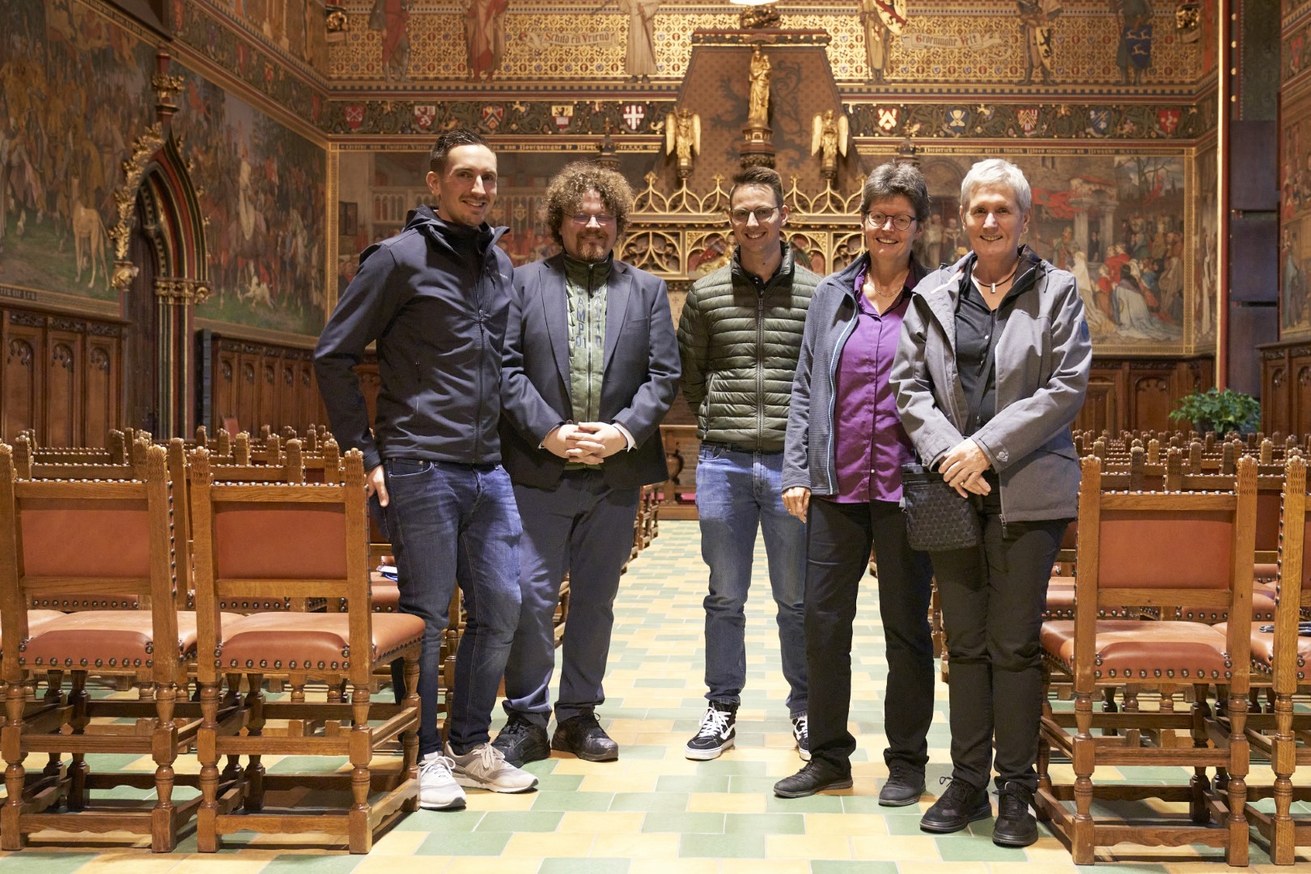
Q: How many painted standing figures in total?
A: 6